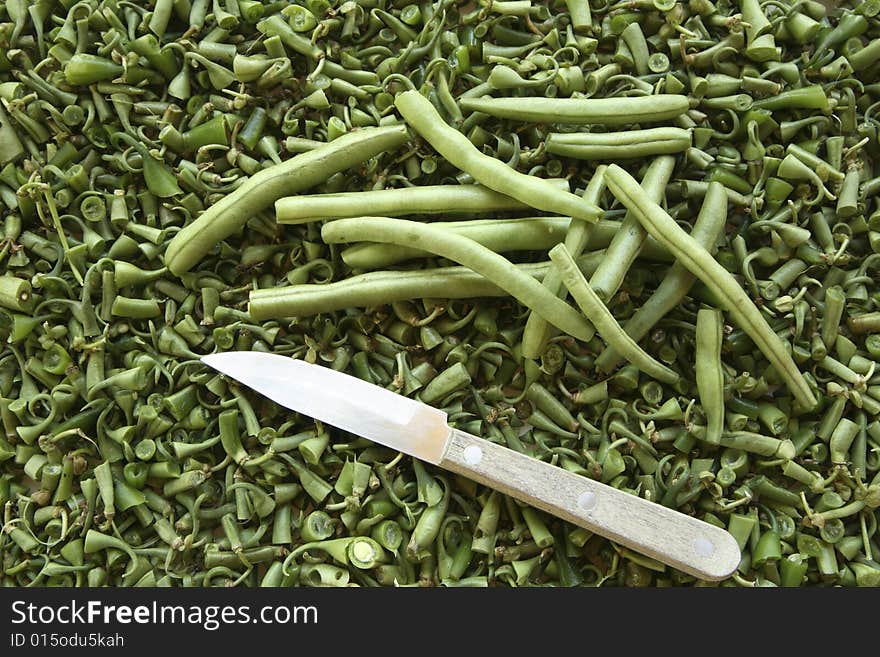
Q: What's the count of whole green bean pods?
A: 14